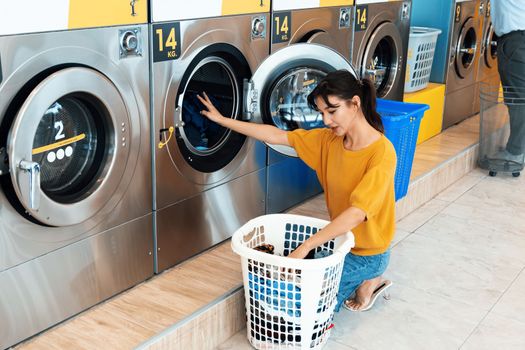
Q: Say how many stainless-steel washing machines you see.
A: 6